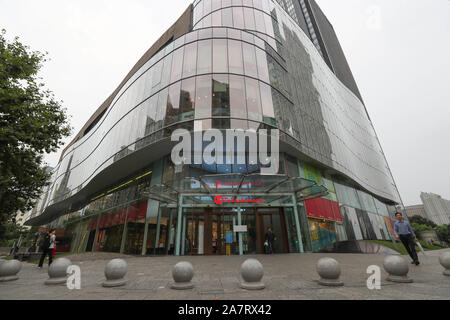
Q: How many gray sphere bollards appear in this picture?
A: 8